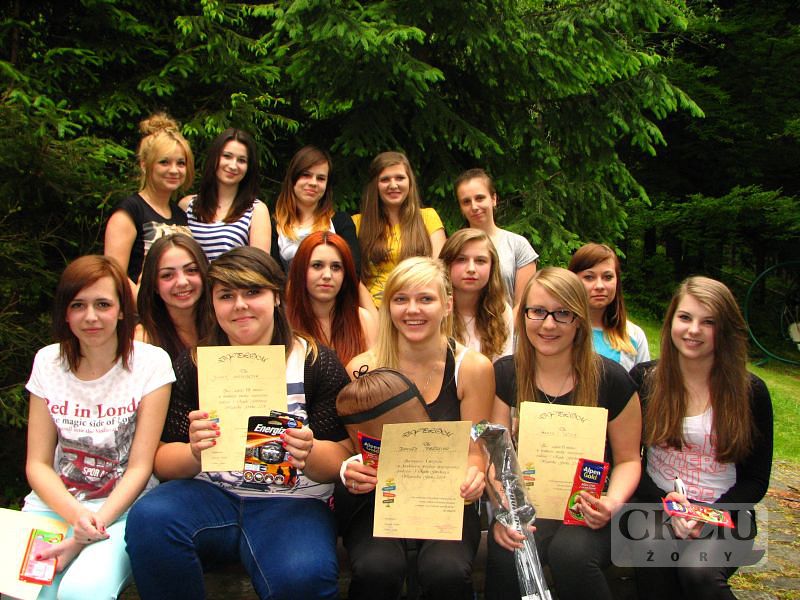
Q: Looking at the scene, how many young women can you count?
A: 14